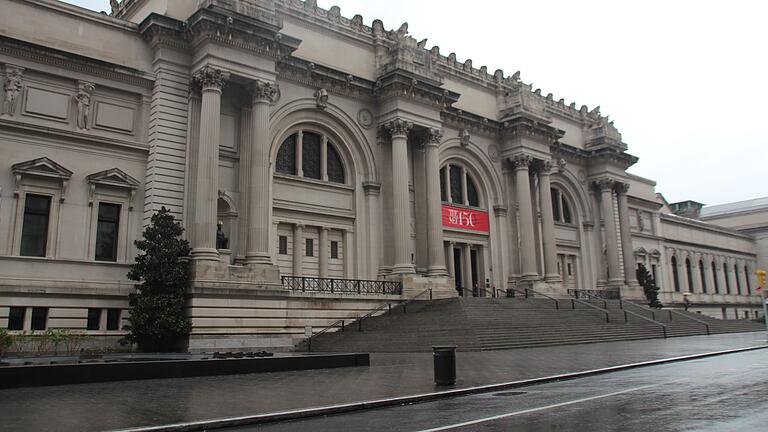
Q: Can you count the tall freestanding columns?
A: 8